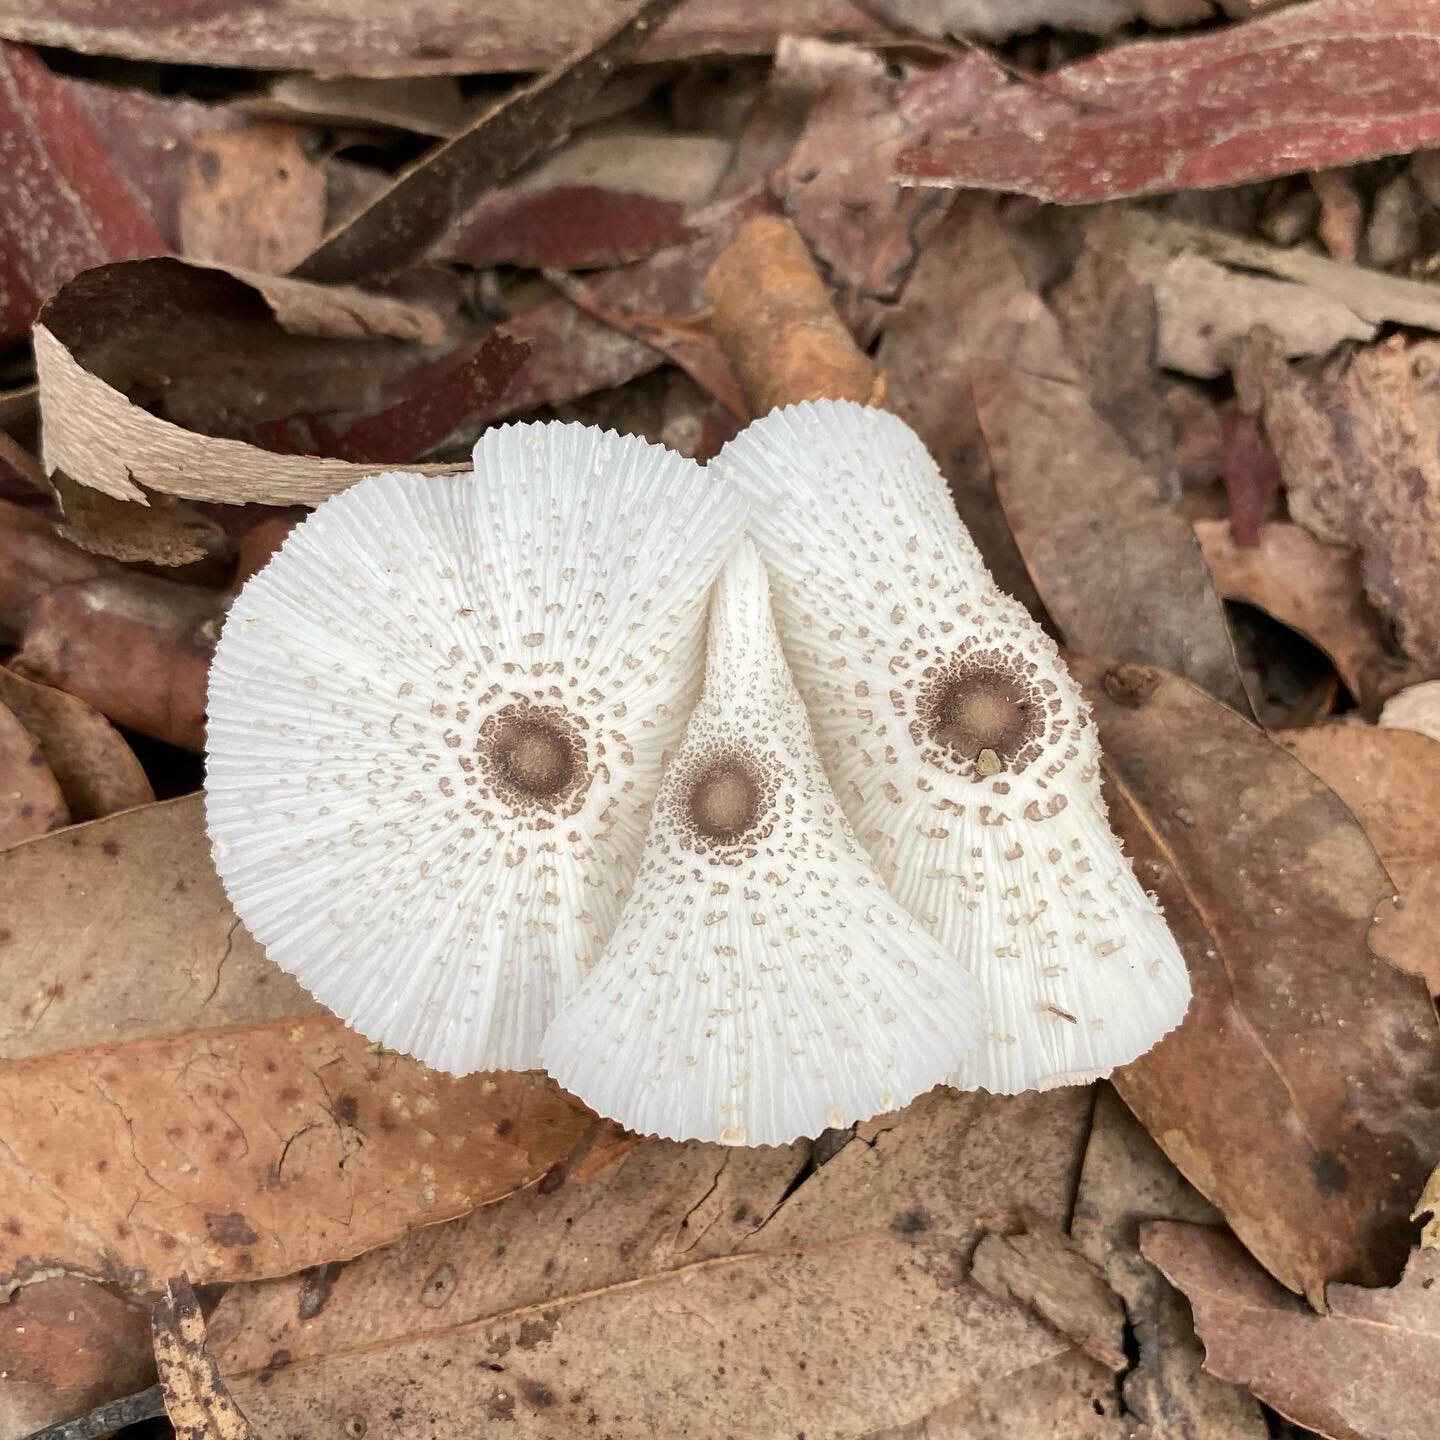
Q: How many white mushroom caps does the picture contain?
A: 3